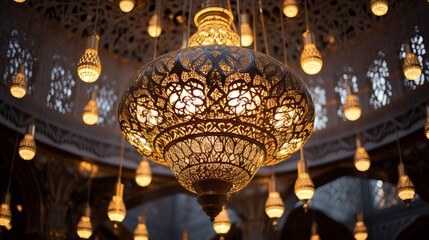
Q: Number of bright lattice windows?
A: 7